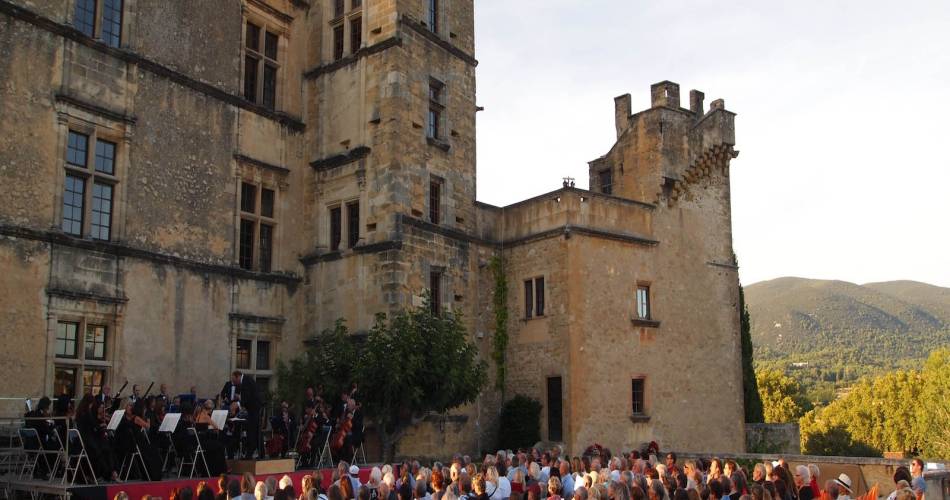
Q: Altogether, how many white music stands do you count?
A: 3